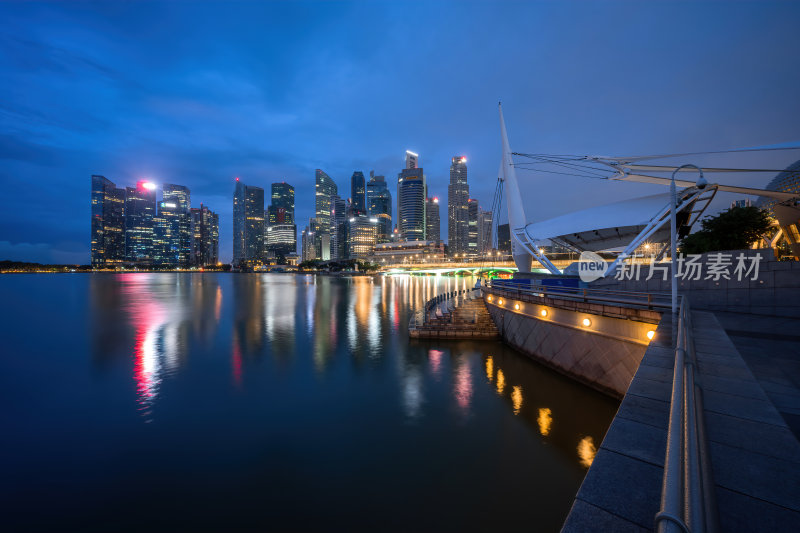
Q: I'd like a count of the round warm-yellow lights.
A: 6